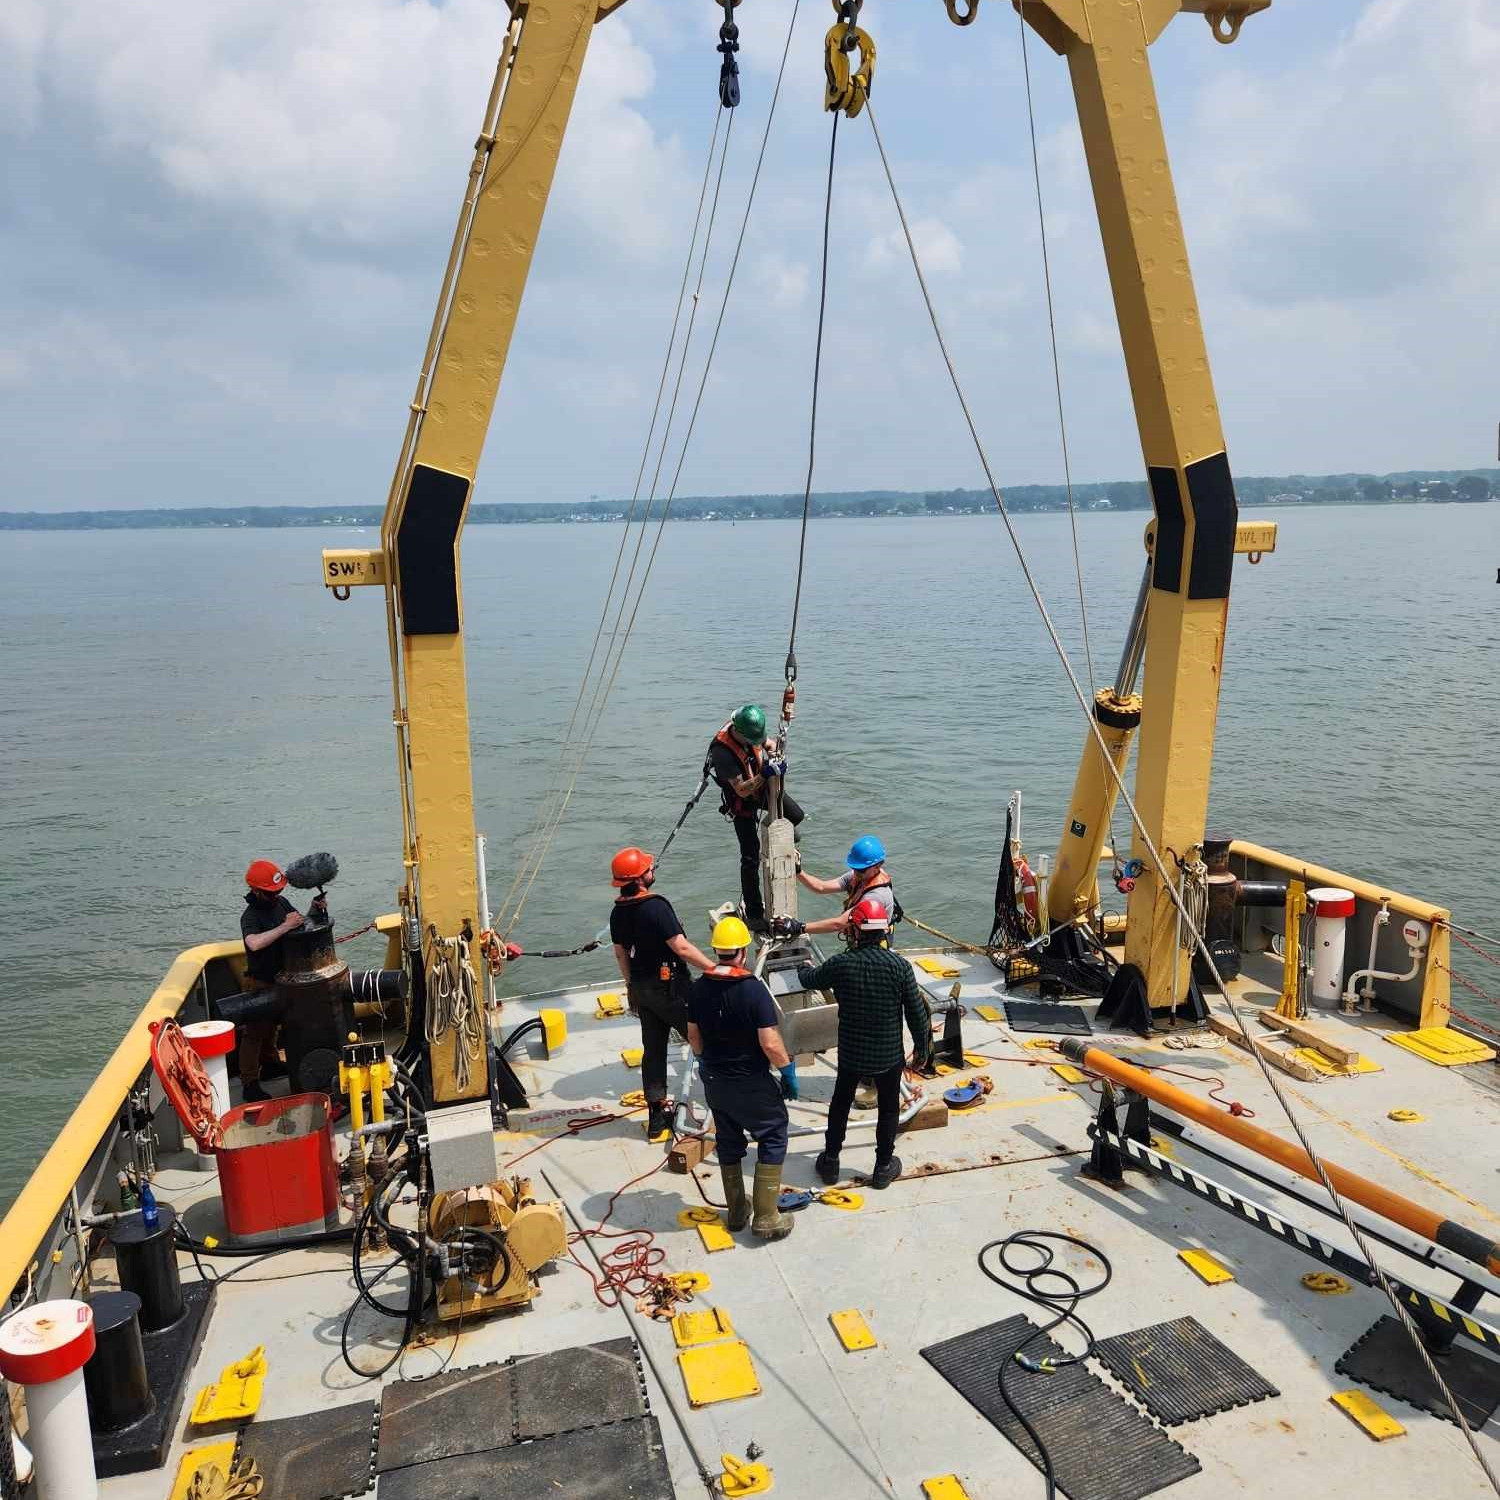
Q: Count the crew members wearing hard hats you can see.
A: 6